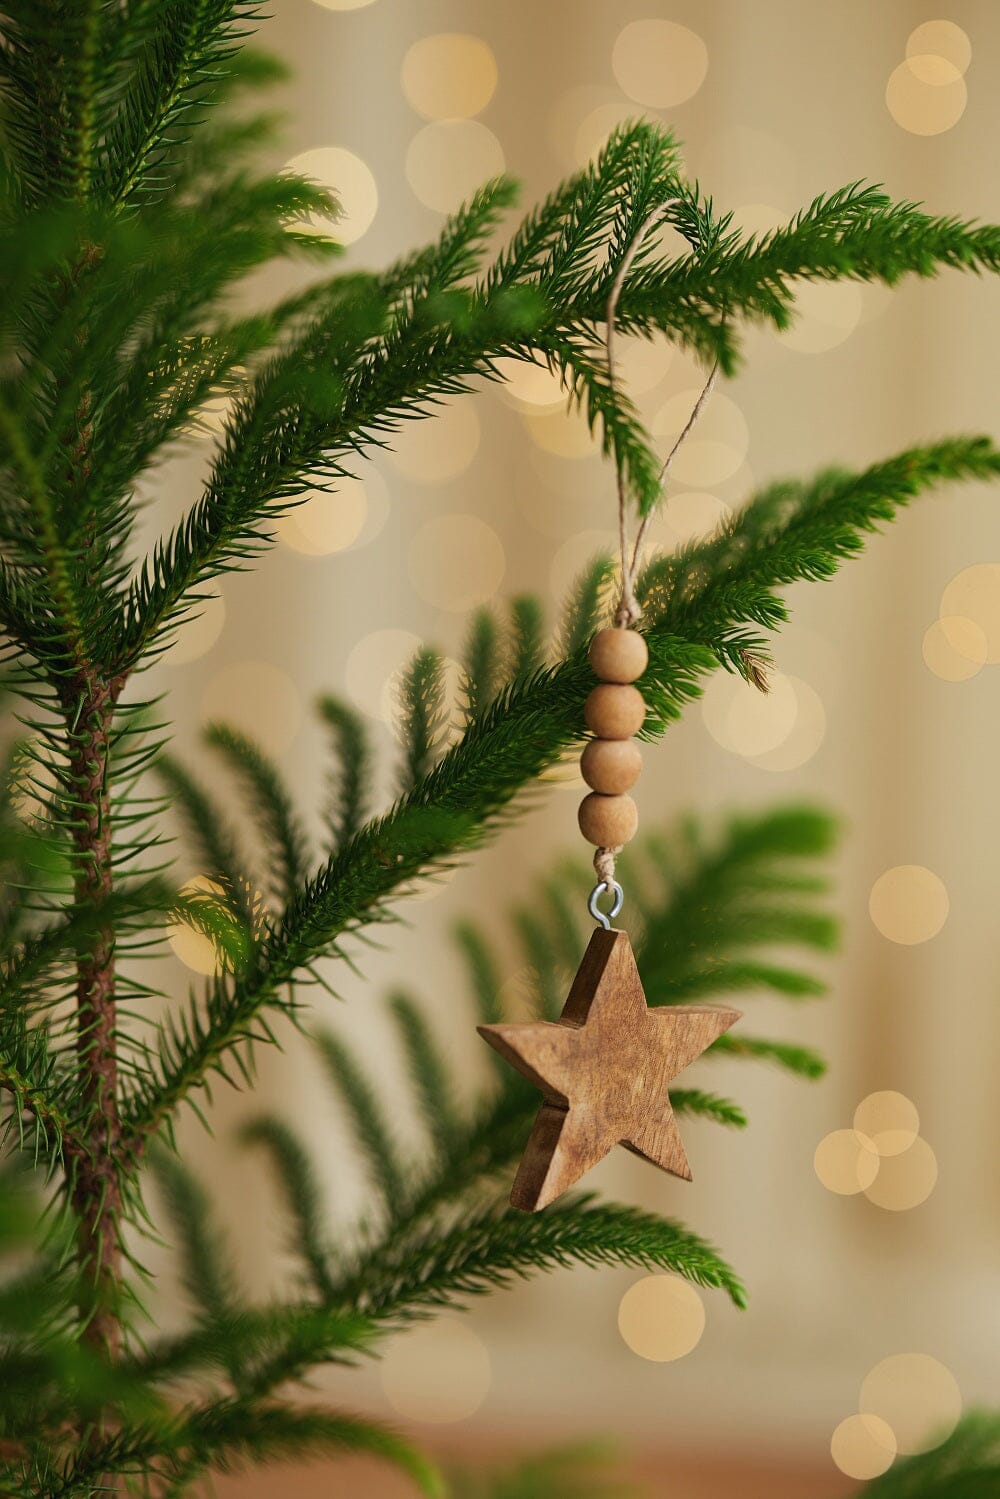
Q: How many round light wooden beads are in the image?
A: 4